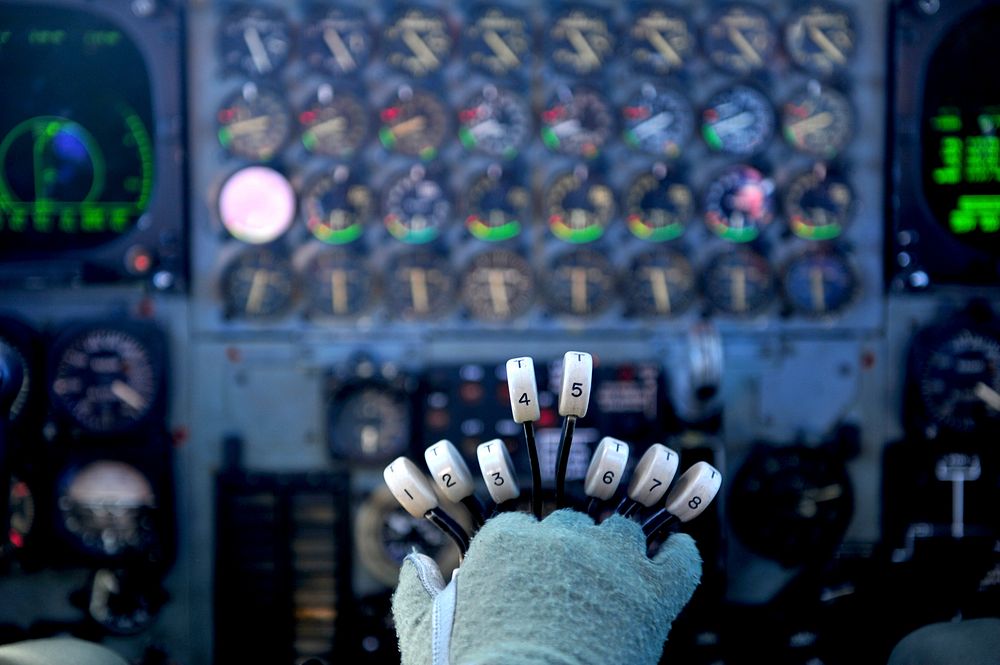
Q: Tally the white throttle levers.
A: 8